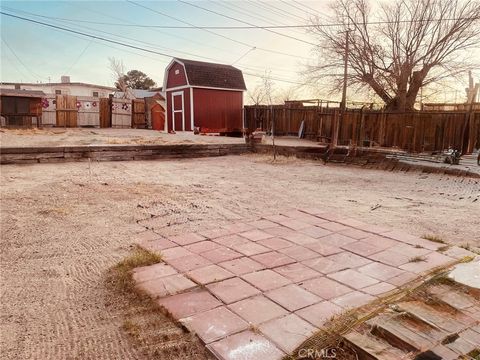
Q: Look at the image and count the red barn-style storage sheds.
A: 1